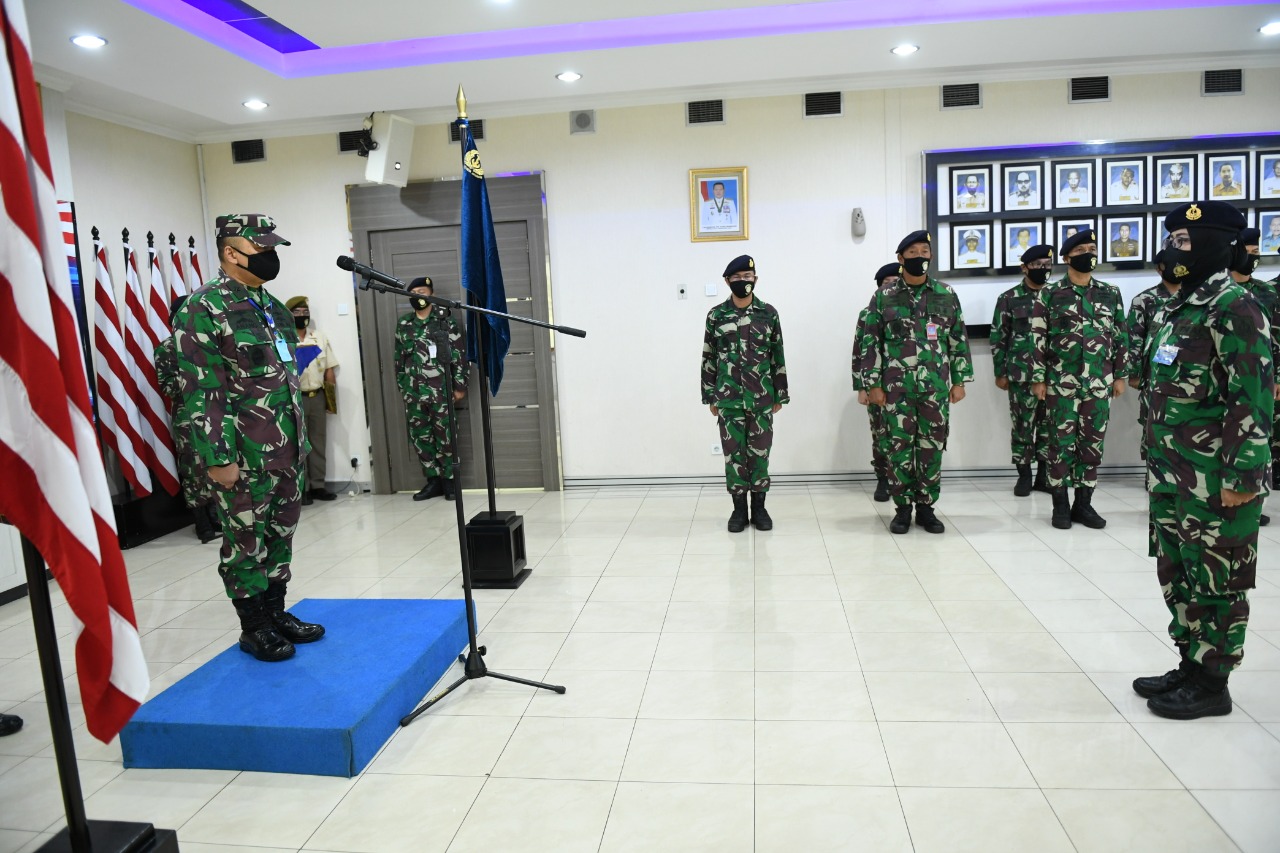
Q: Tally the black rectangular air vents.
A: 8